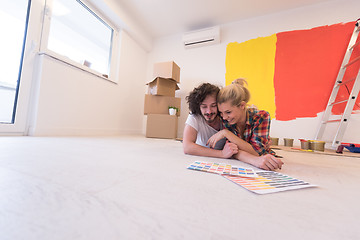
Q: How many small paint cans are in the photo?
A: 4